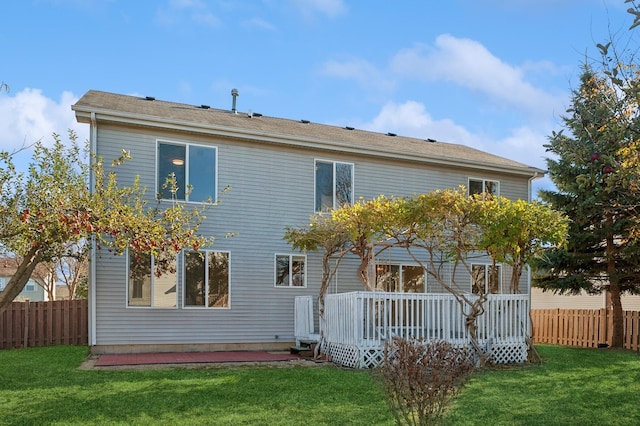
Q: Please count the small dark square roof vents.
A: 7